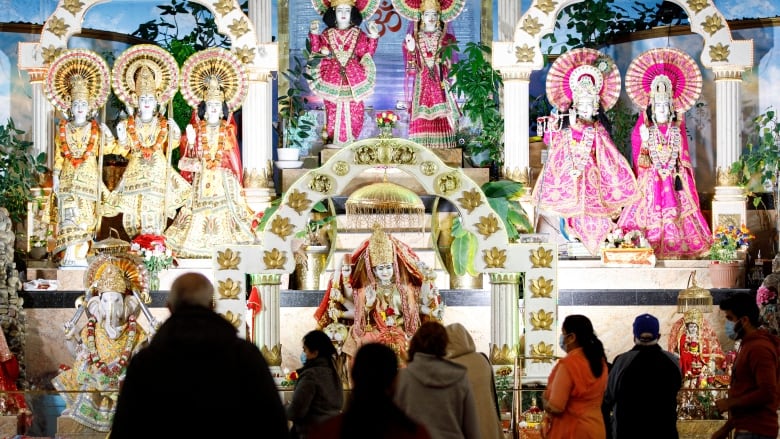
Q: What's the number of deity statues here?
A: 10